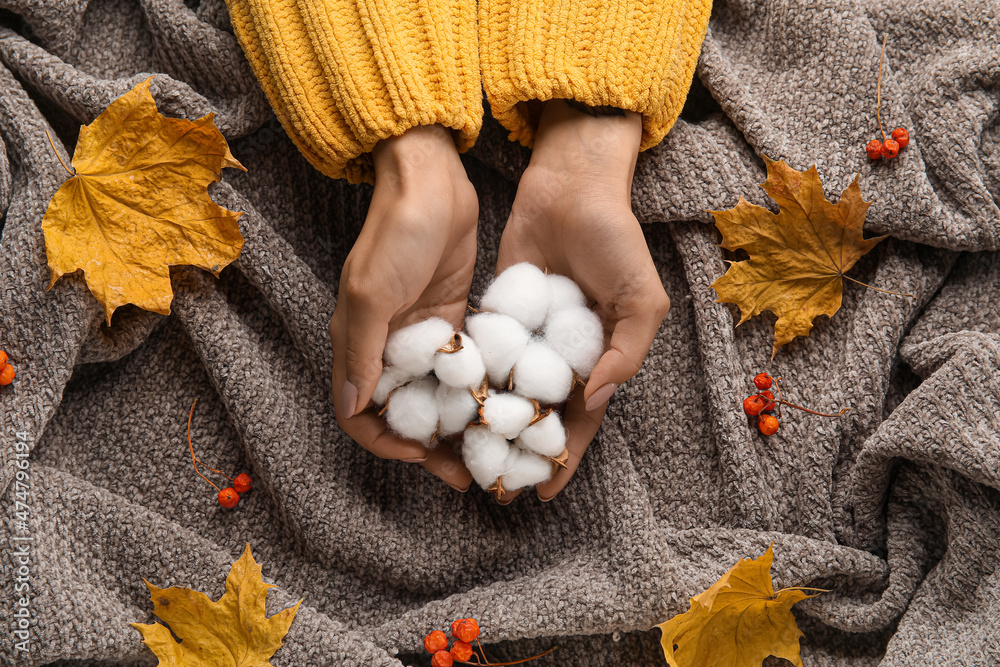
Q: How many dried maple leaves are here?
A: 4